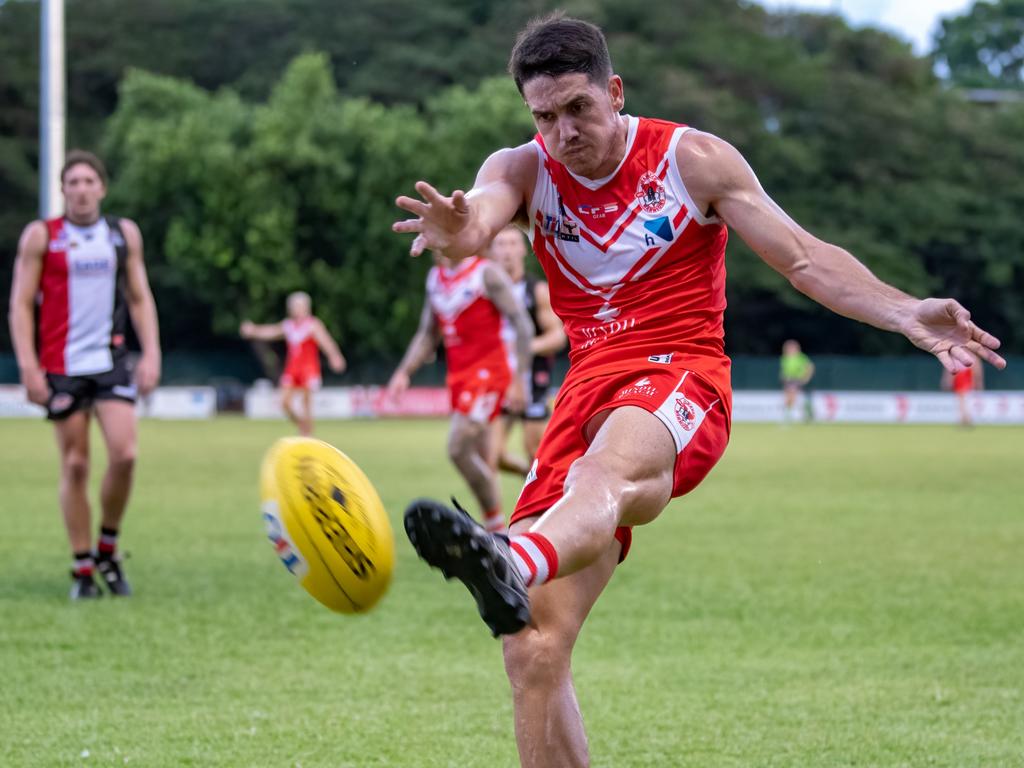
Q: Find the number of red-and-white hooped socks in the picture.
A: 2